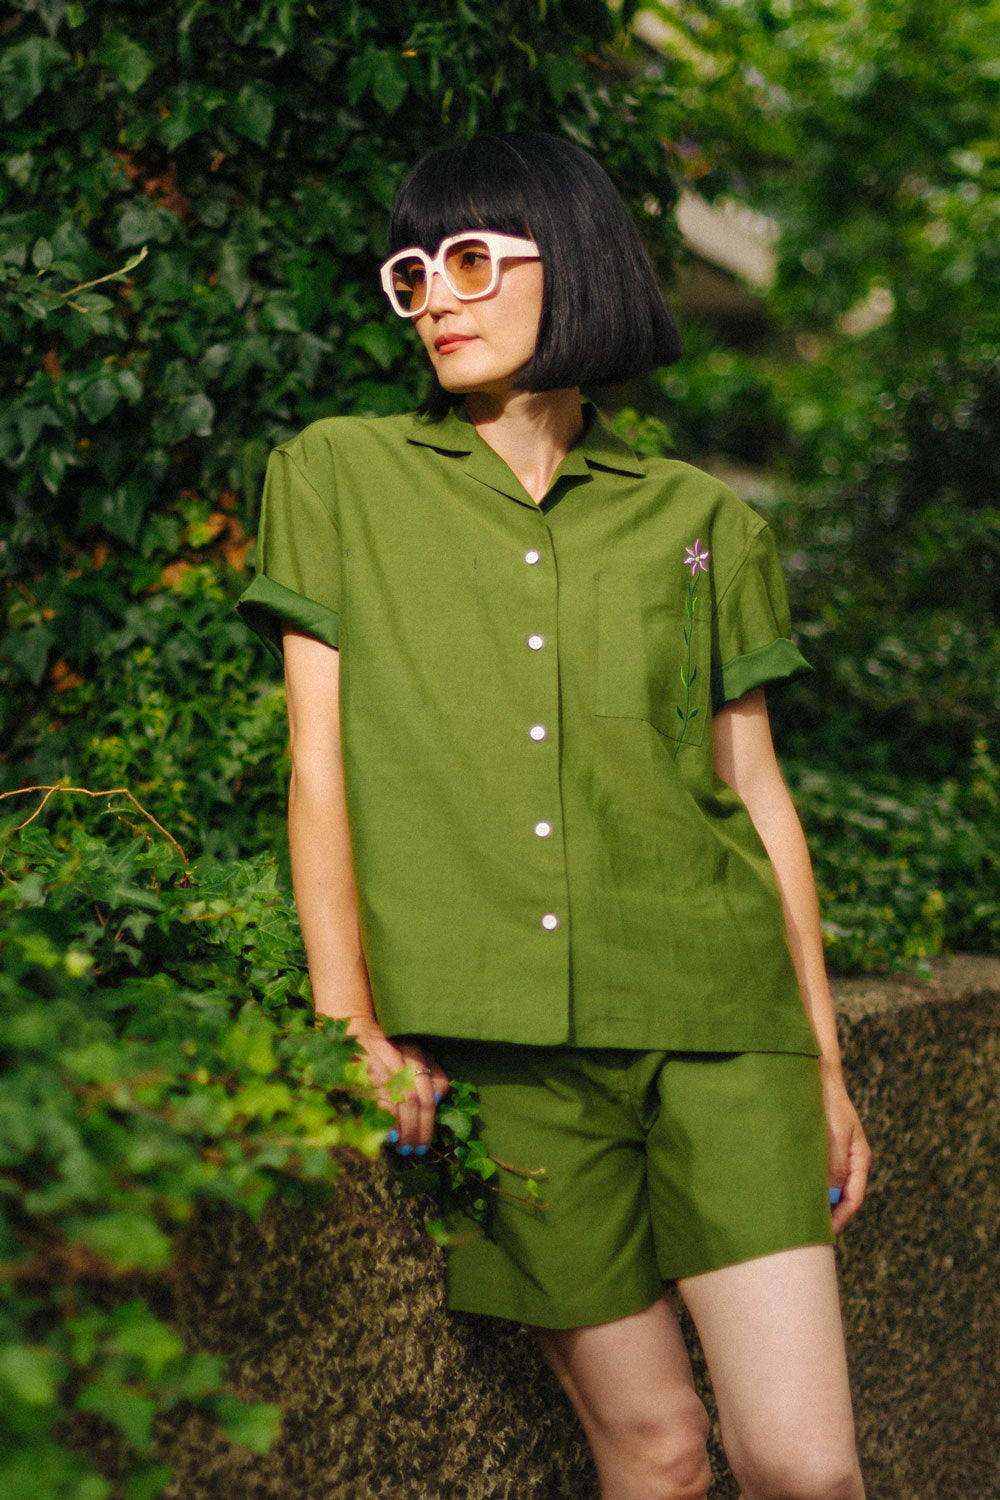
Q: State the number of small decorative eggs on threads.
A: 0